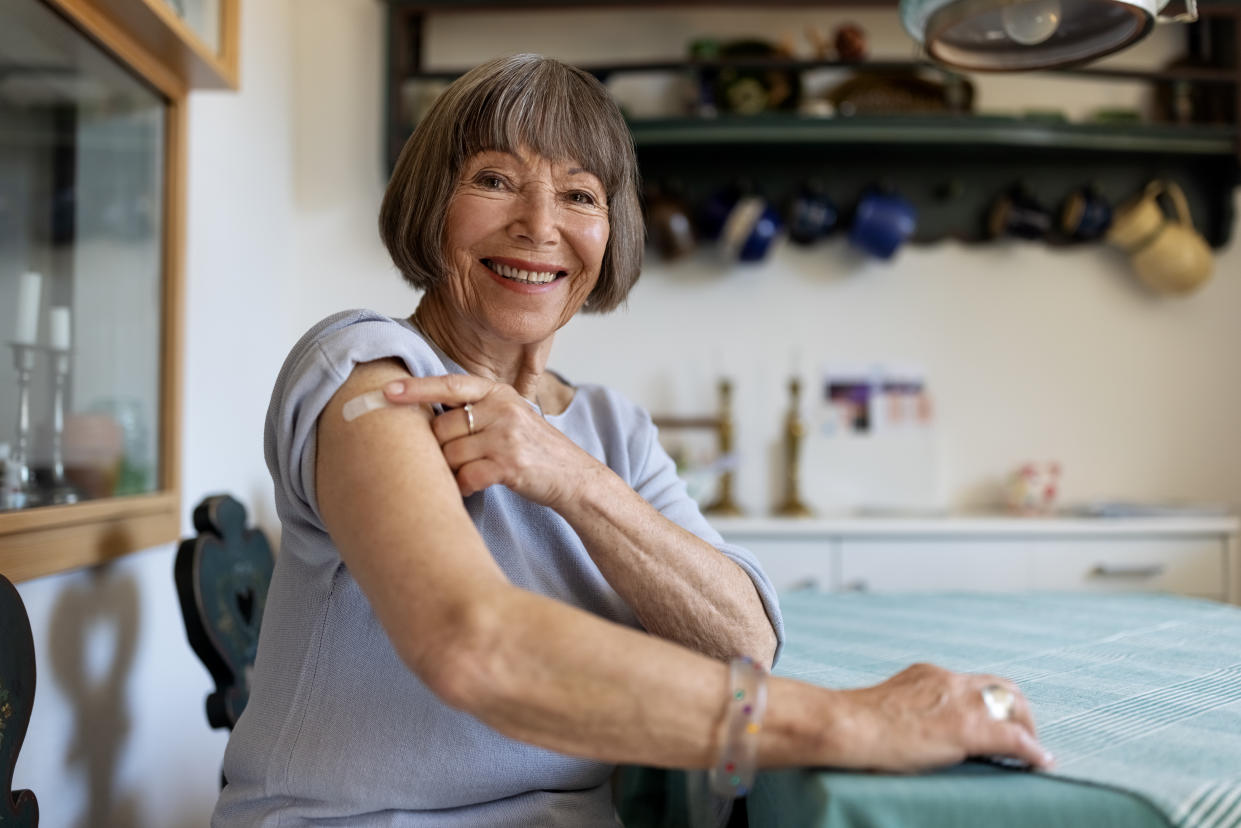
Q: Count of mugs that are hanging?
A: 7